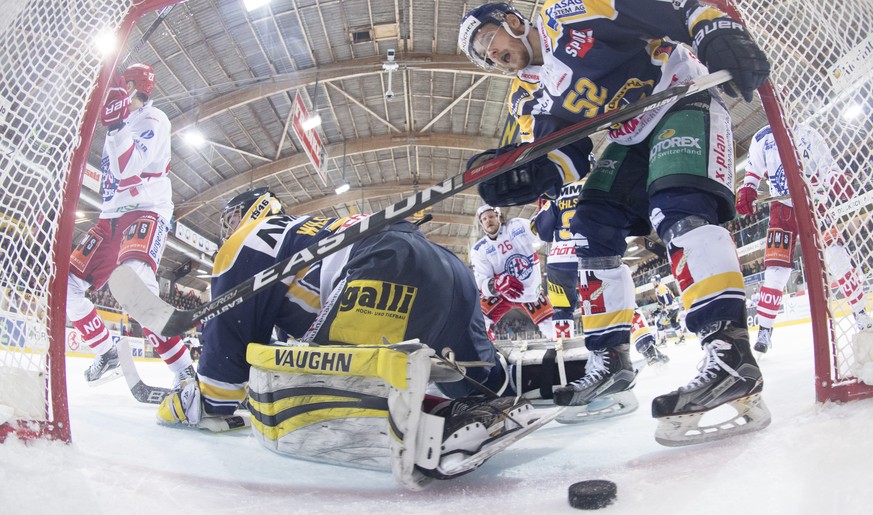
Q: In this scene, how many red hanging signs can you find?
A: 1